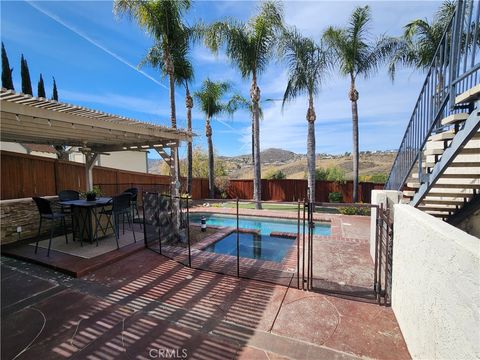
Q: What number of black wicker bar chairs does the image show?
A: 4